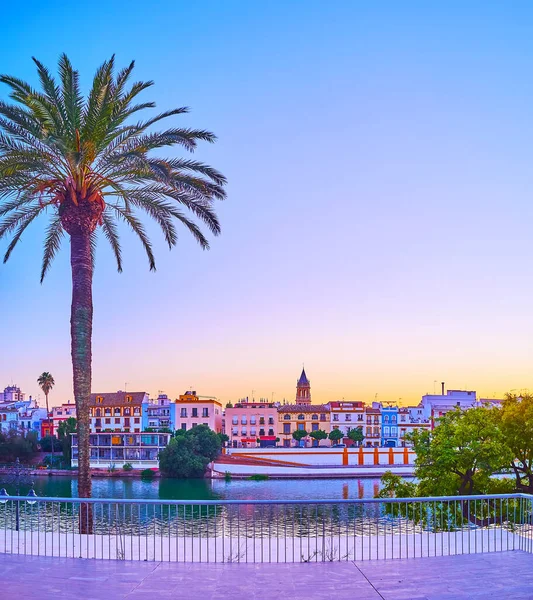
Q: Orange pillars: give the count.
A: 5